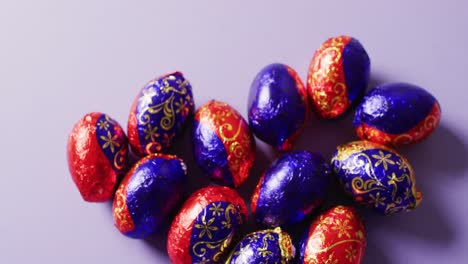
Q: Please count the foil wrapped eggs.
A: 12